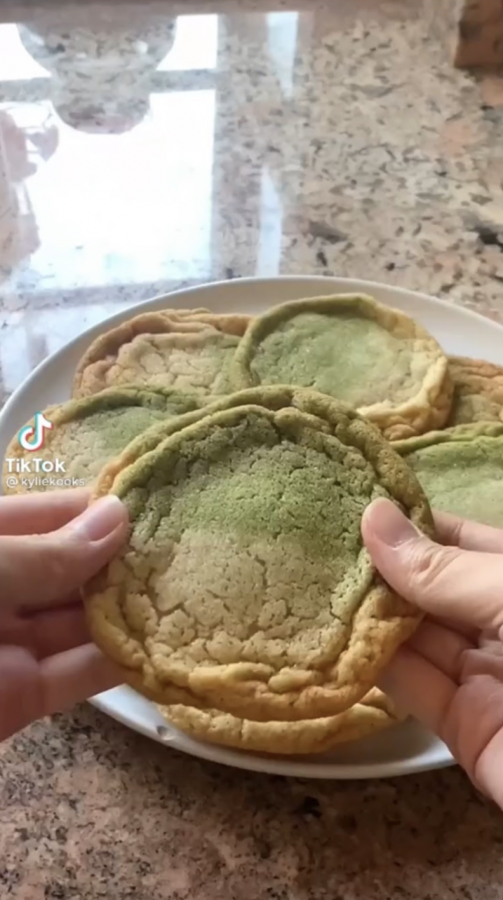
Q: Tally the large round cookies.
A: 7